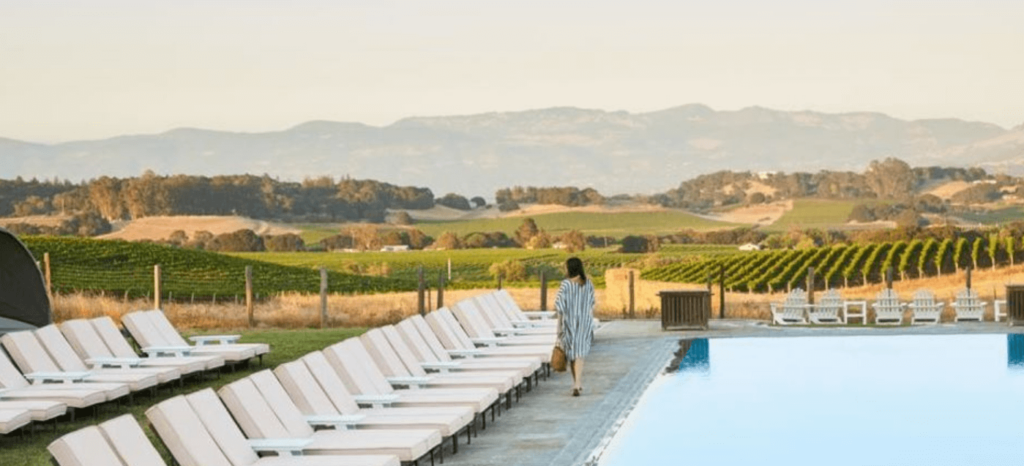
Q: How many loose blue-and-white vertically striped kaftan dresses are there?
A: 1